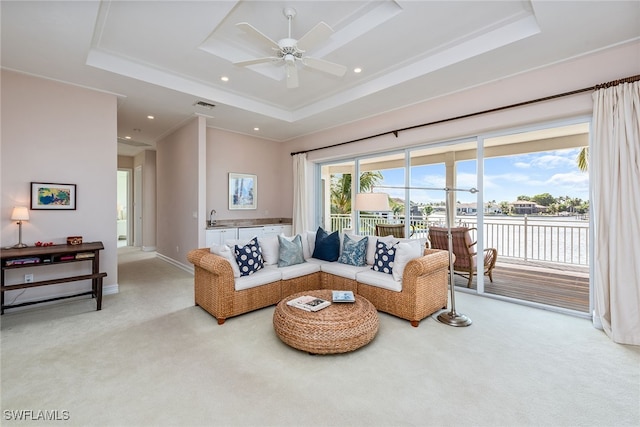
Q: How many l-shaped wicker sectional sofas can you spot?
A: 1